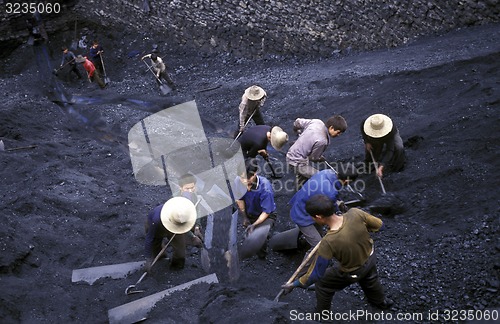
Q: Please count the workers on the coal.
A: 13